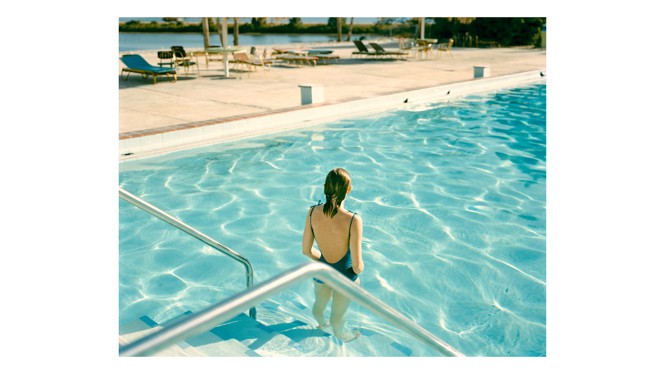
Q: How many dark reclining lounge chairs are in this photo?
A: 2